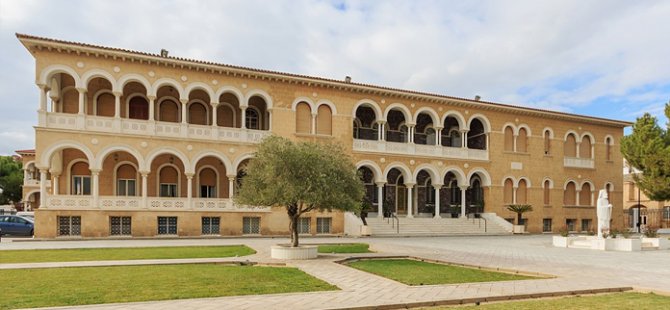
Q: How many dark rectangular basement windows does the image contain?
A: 12